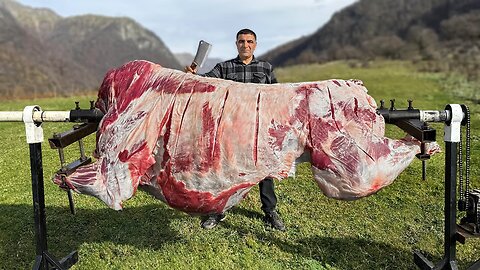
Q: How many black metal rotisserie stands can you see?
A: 2